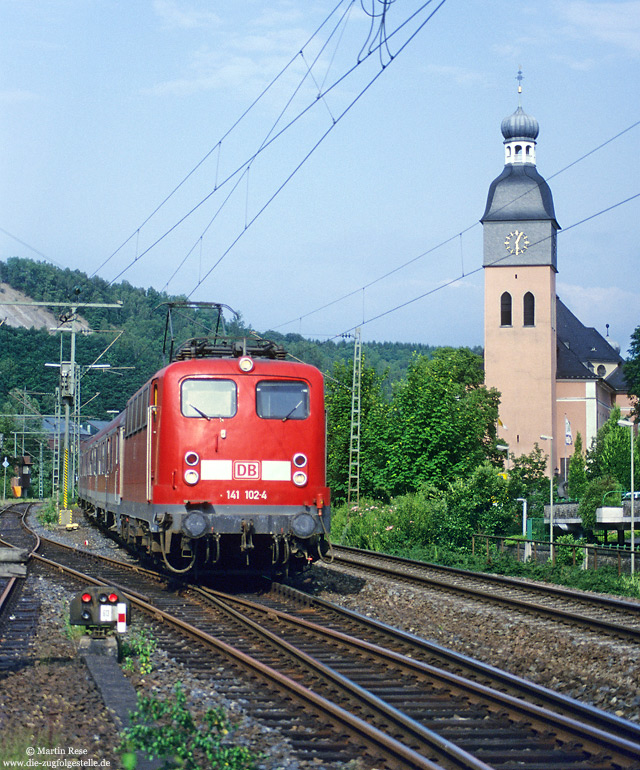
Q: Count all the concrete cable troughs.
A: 1